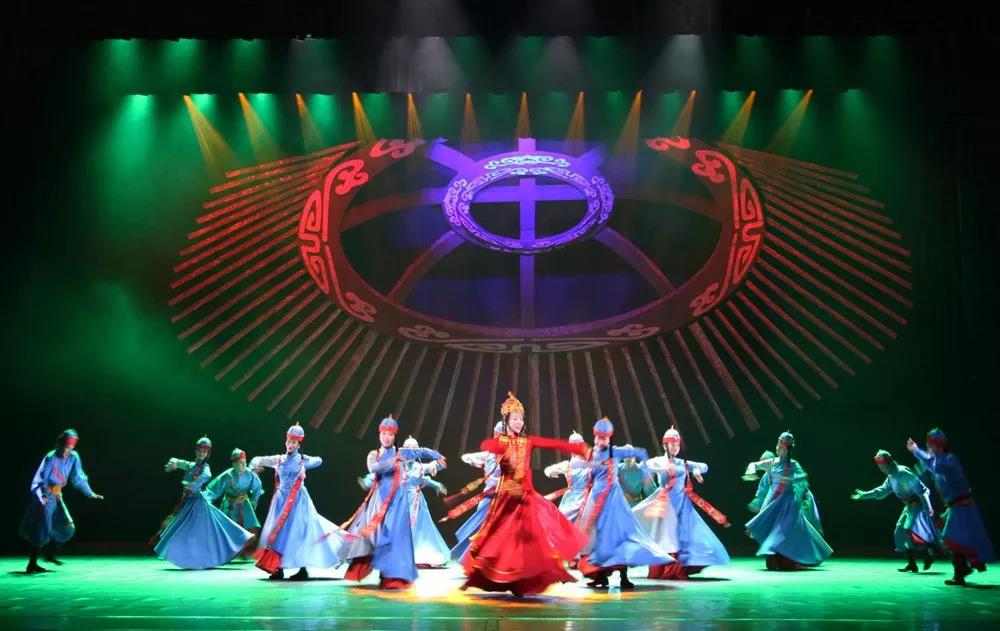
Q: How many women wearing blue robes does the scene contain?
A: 9